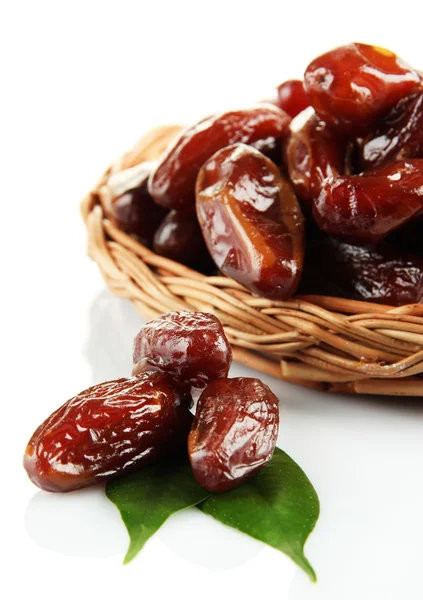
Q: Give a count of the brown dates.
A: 13